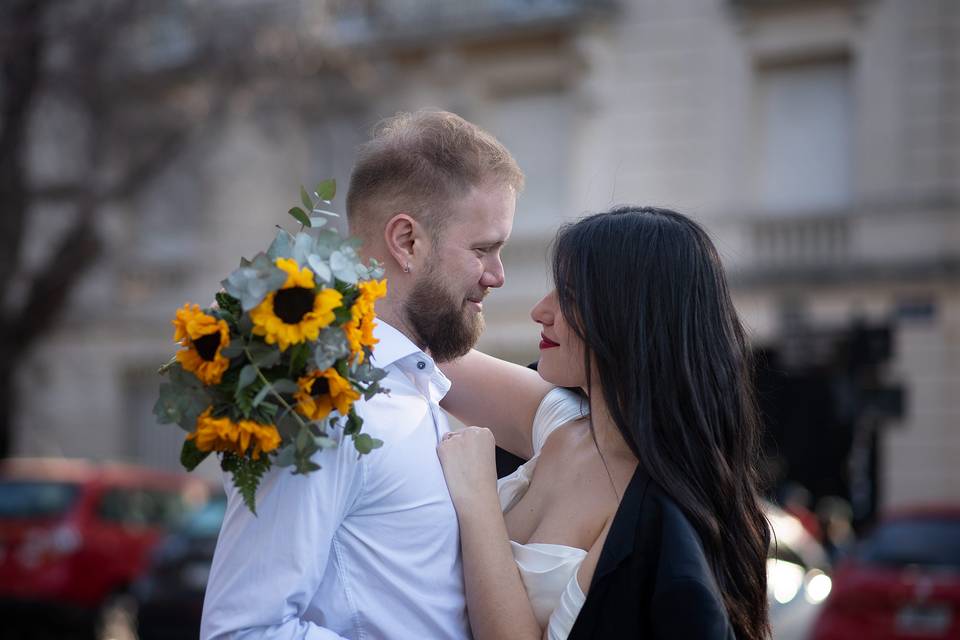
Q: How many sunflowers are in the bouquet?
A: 5